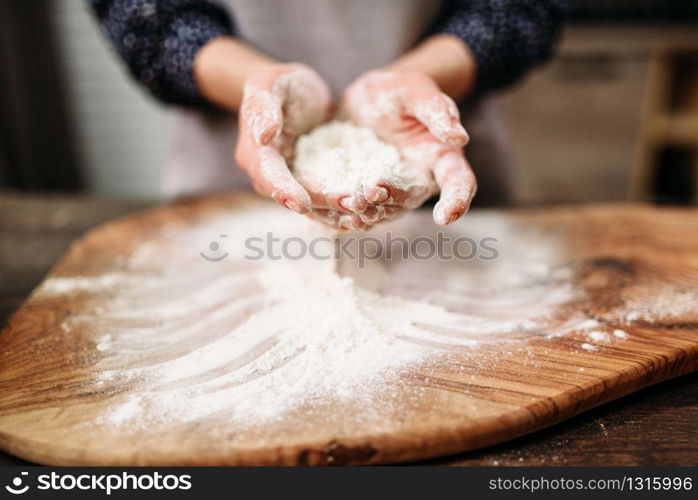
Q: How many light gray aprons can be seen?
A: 1